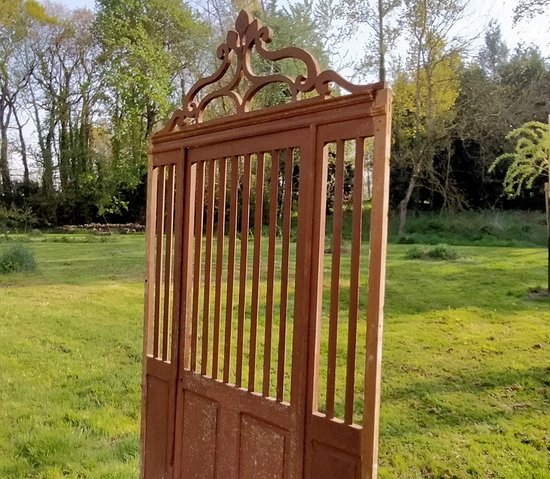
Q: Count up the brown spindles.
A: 12